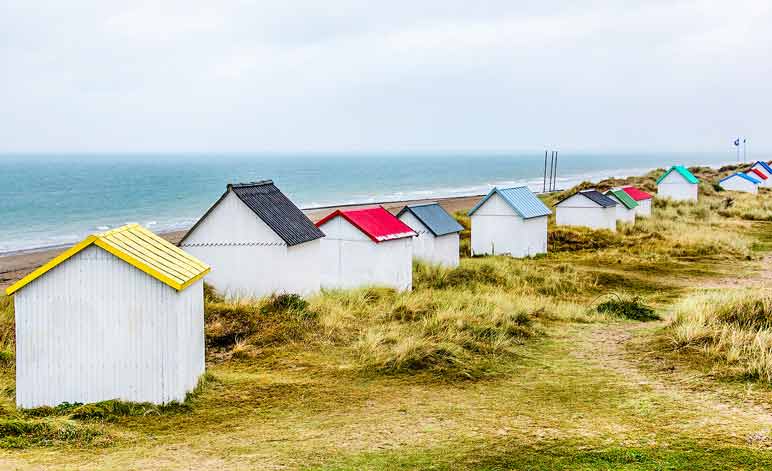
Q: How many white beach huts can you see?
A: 12